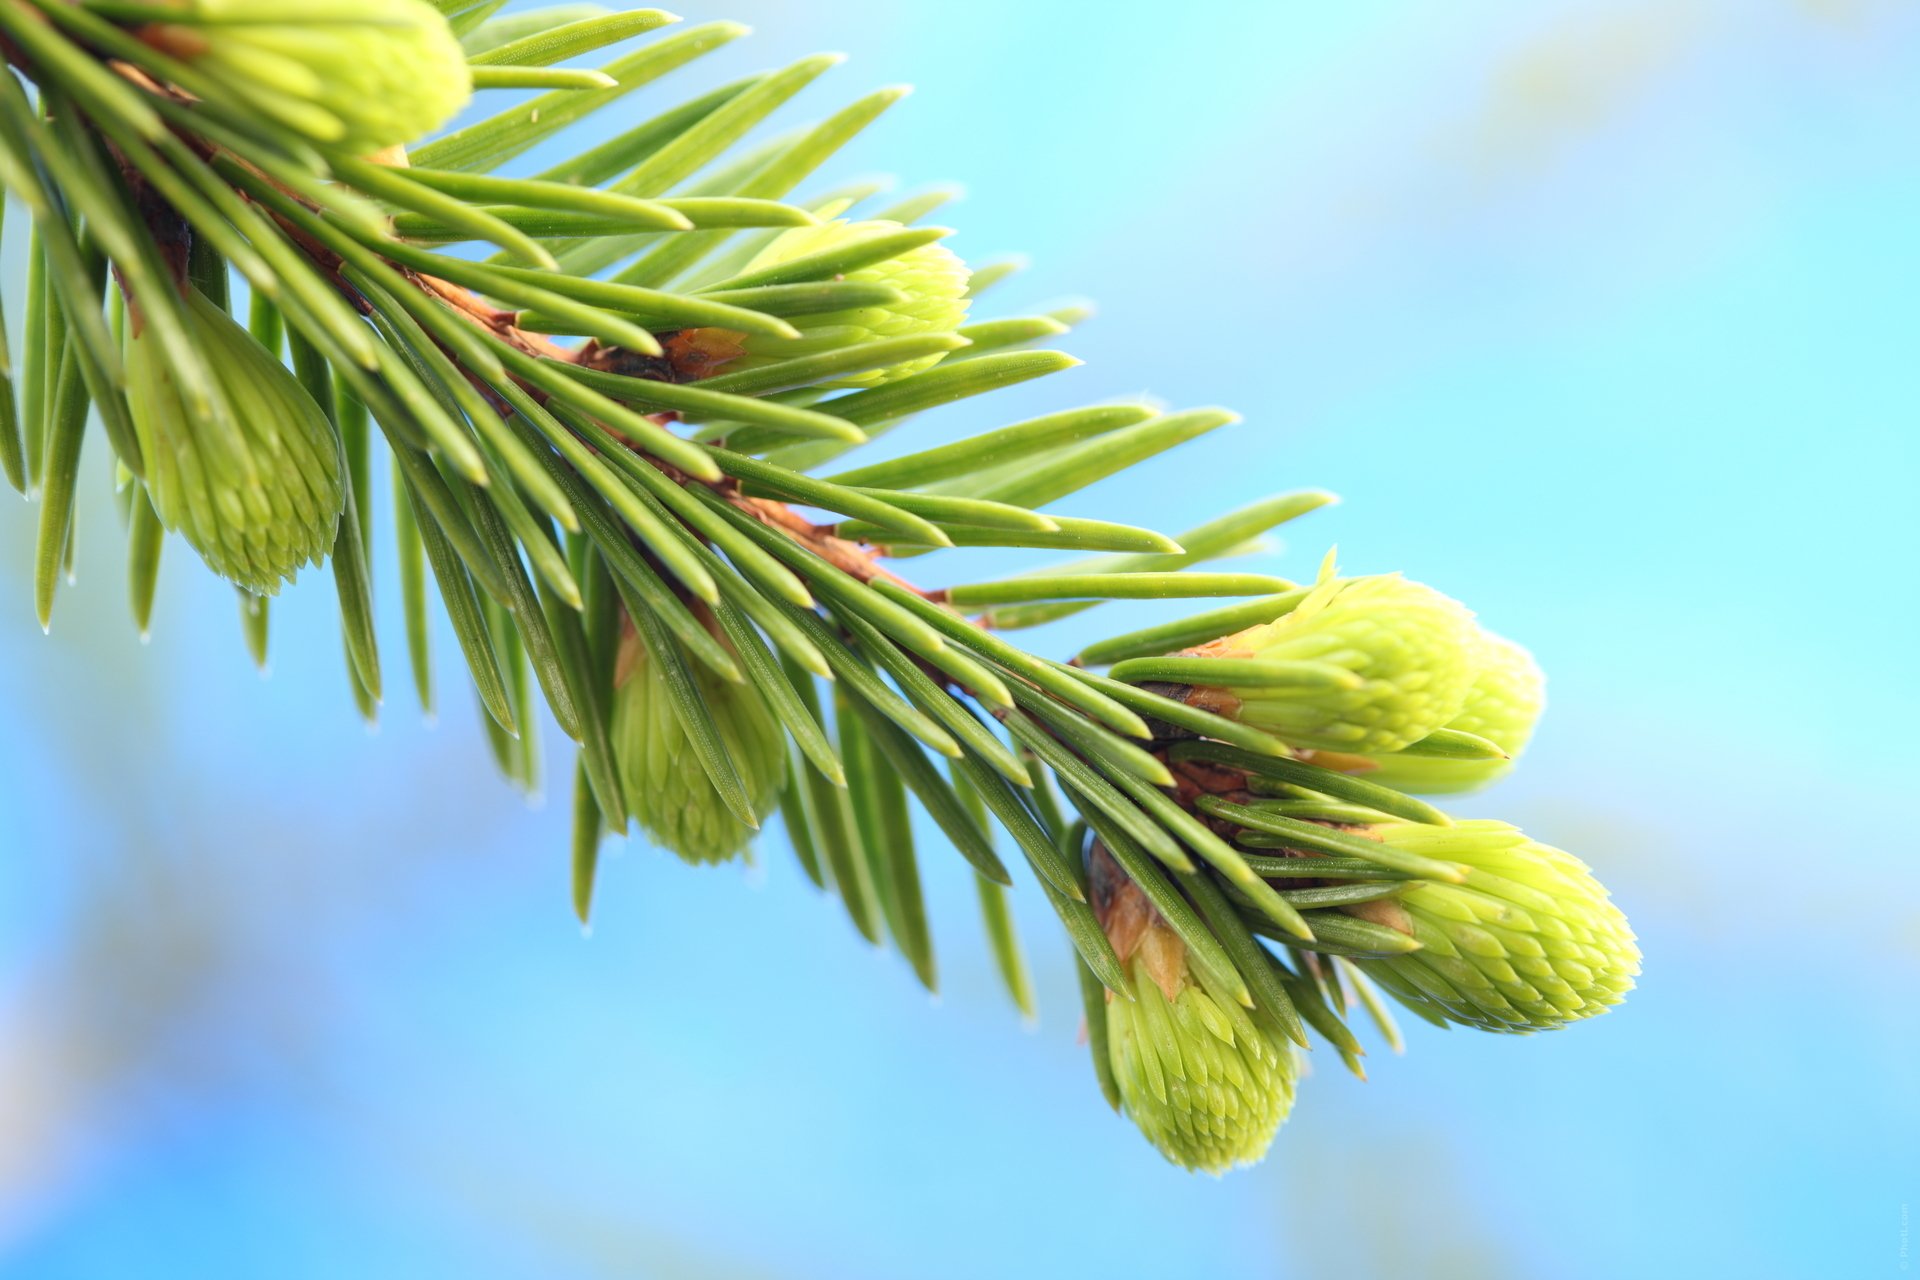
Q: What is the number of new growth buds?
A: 8